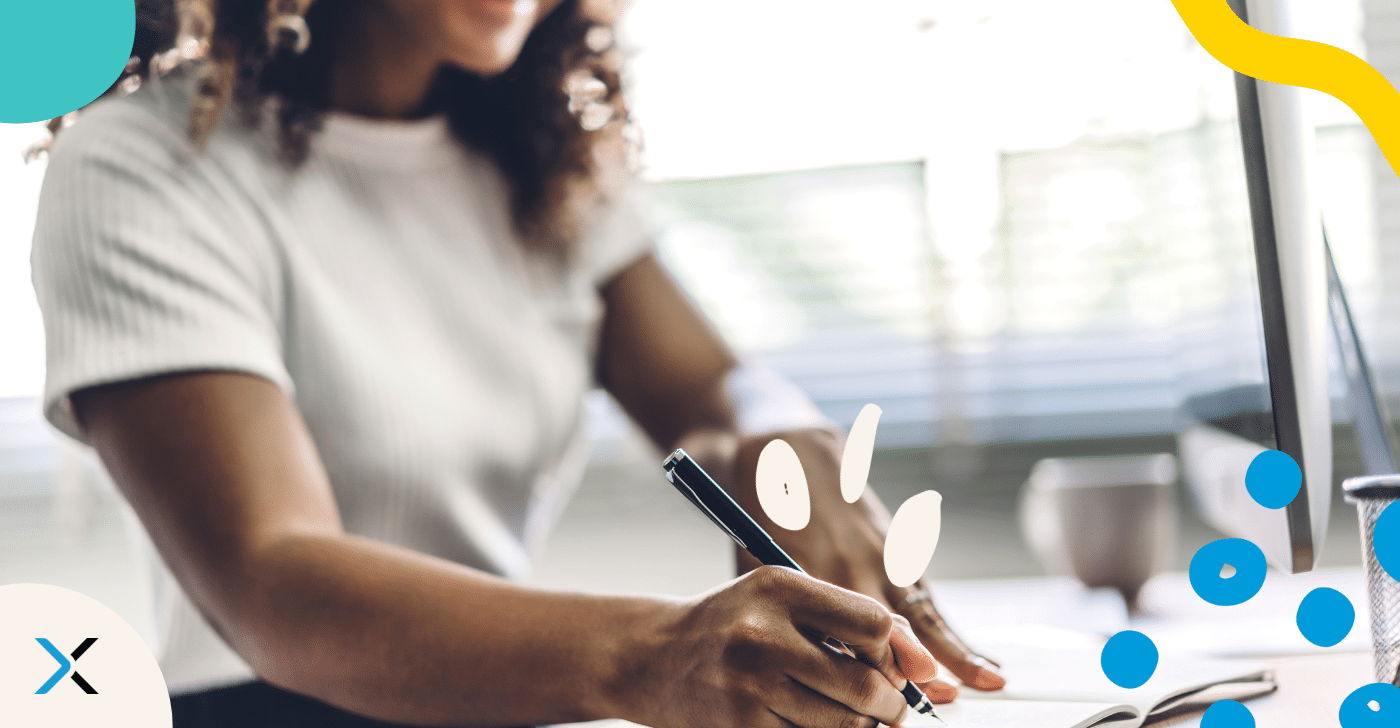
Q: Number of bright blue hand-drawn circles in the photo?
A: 7